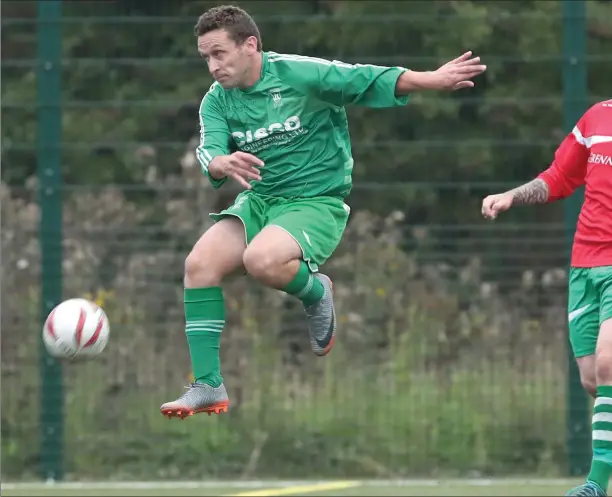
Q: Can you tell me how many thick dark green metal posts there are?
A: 2